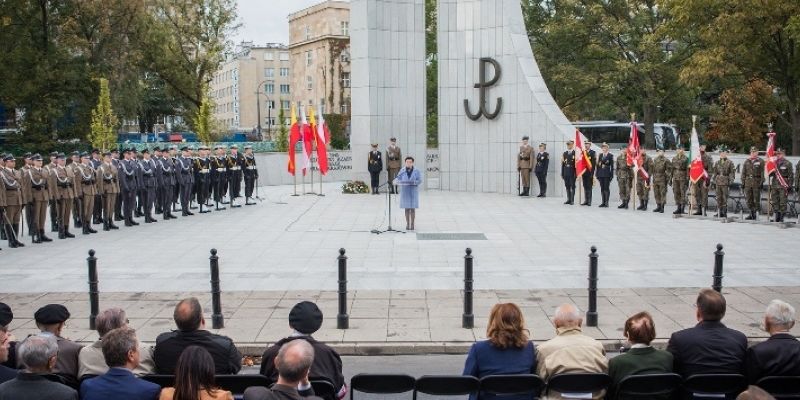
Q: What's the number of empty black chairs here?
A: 2